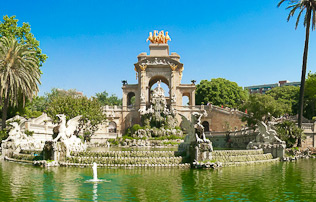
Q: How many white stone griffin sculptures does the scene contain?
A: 4